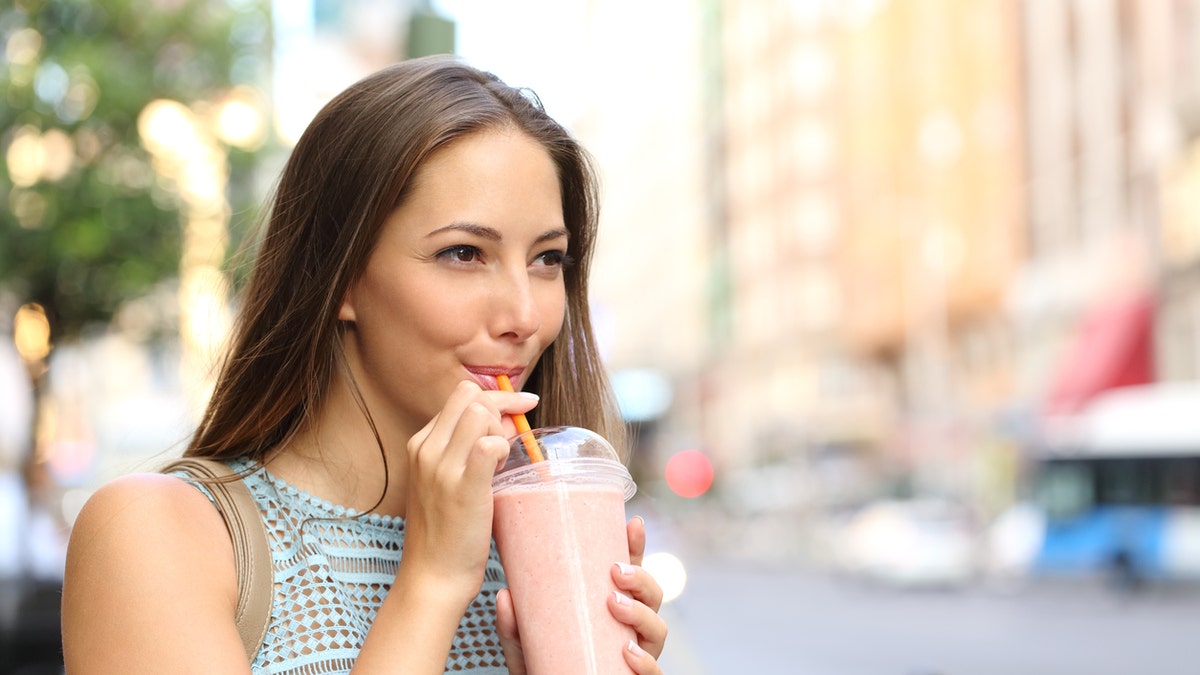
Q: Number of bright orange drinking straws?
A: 1